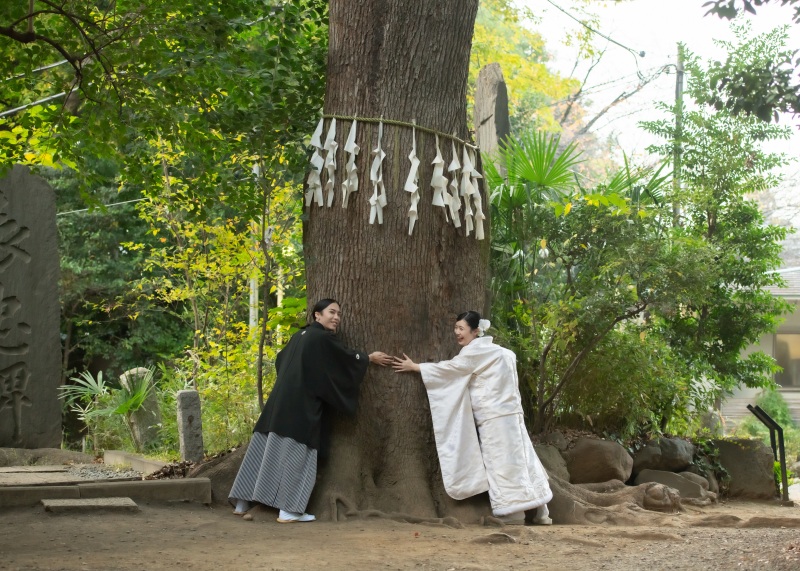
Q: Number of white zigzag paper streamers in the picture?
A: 9